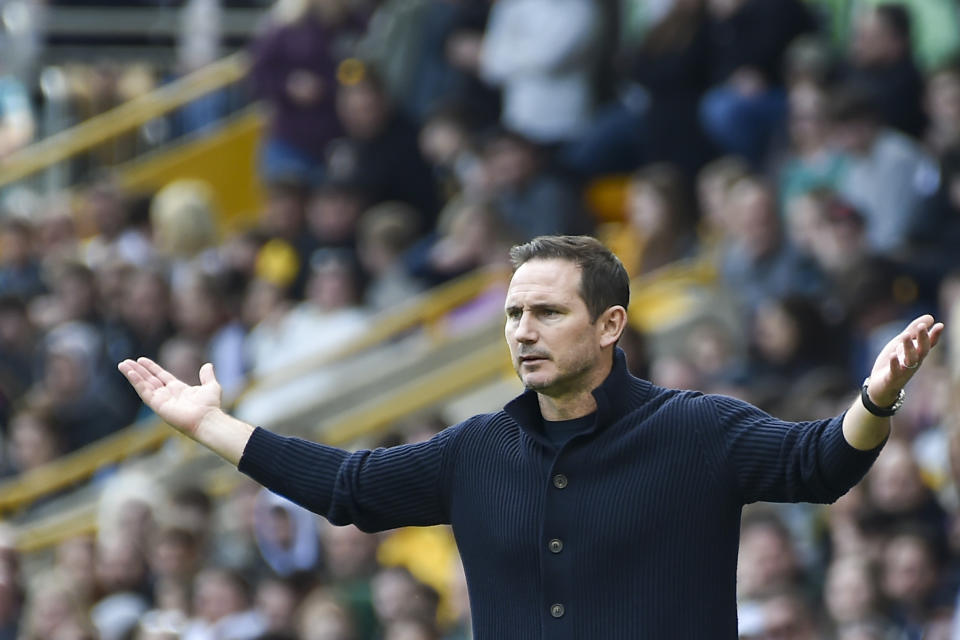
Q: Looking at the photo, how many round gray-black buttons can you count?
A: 3